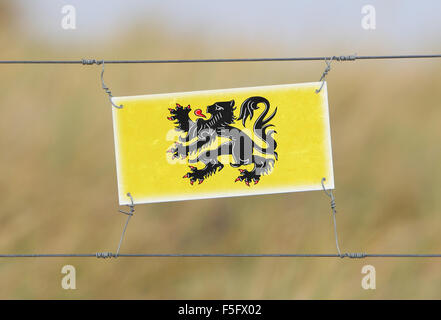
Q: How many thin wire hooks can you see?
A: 4